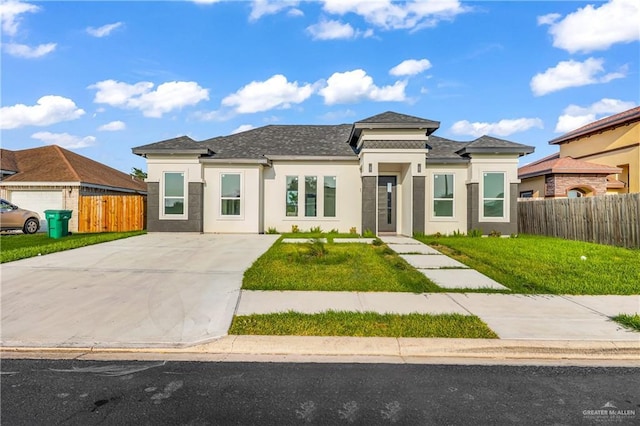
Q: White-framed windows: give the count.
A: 7